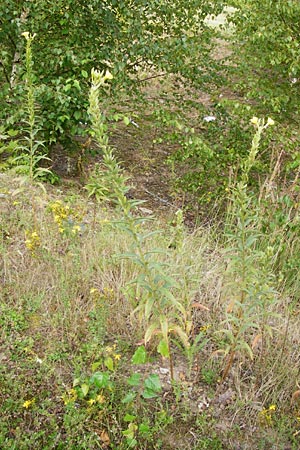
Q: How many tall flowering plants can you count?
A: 3